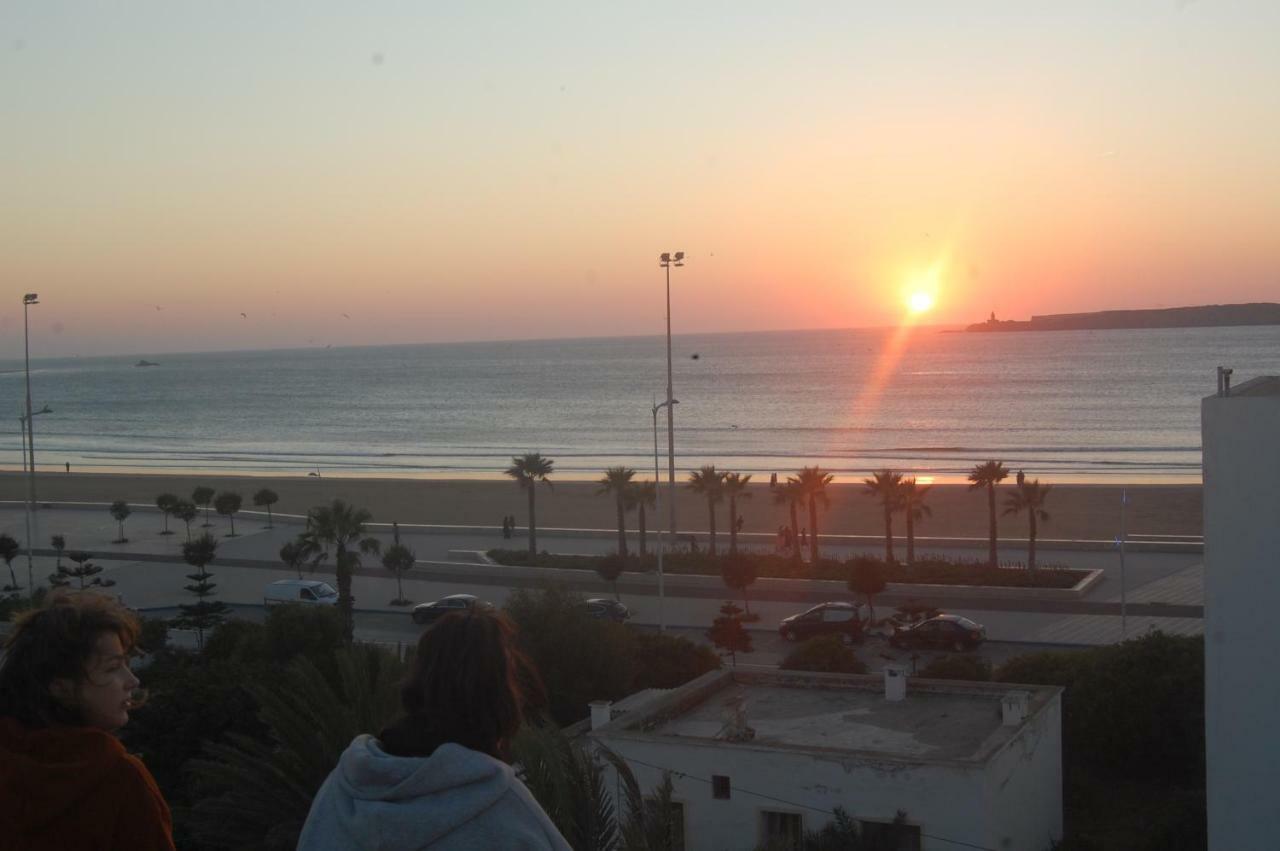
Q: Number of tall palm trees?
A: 12